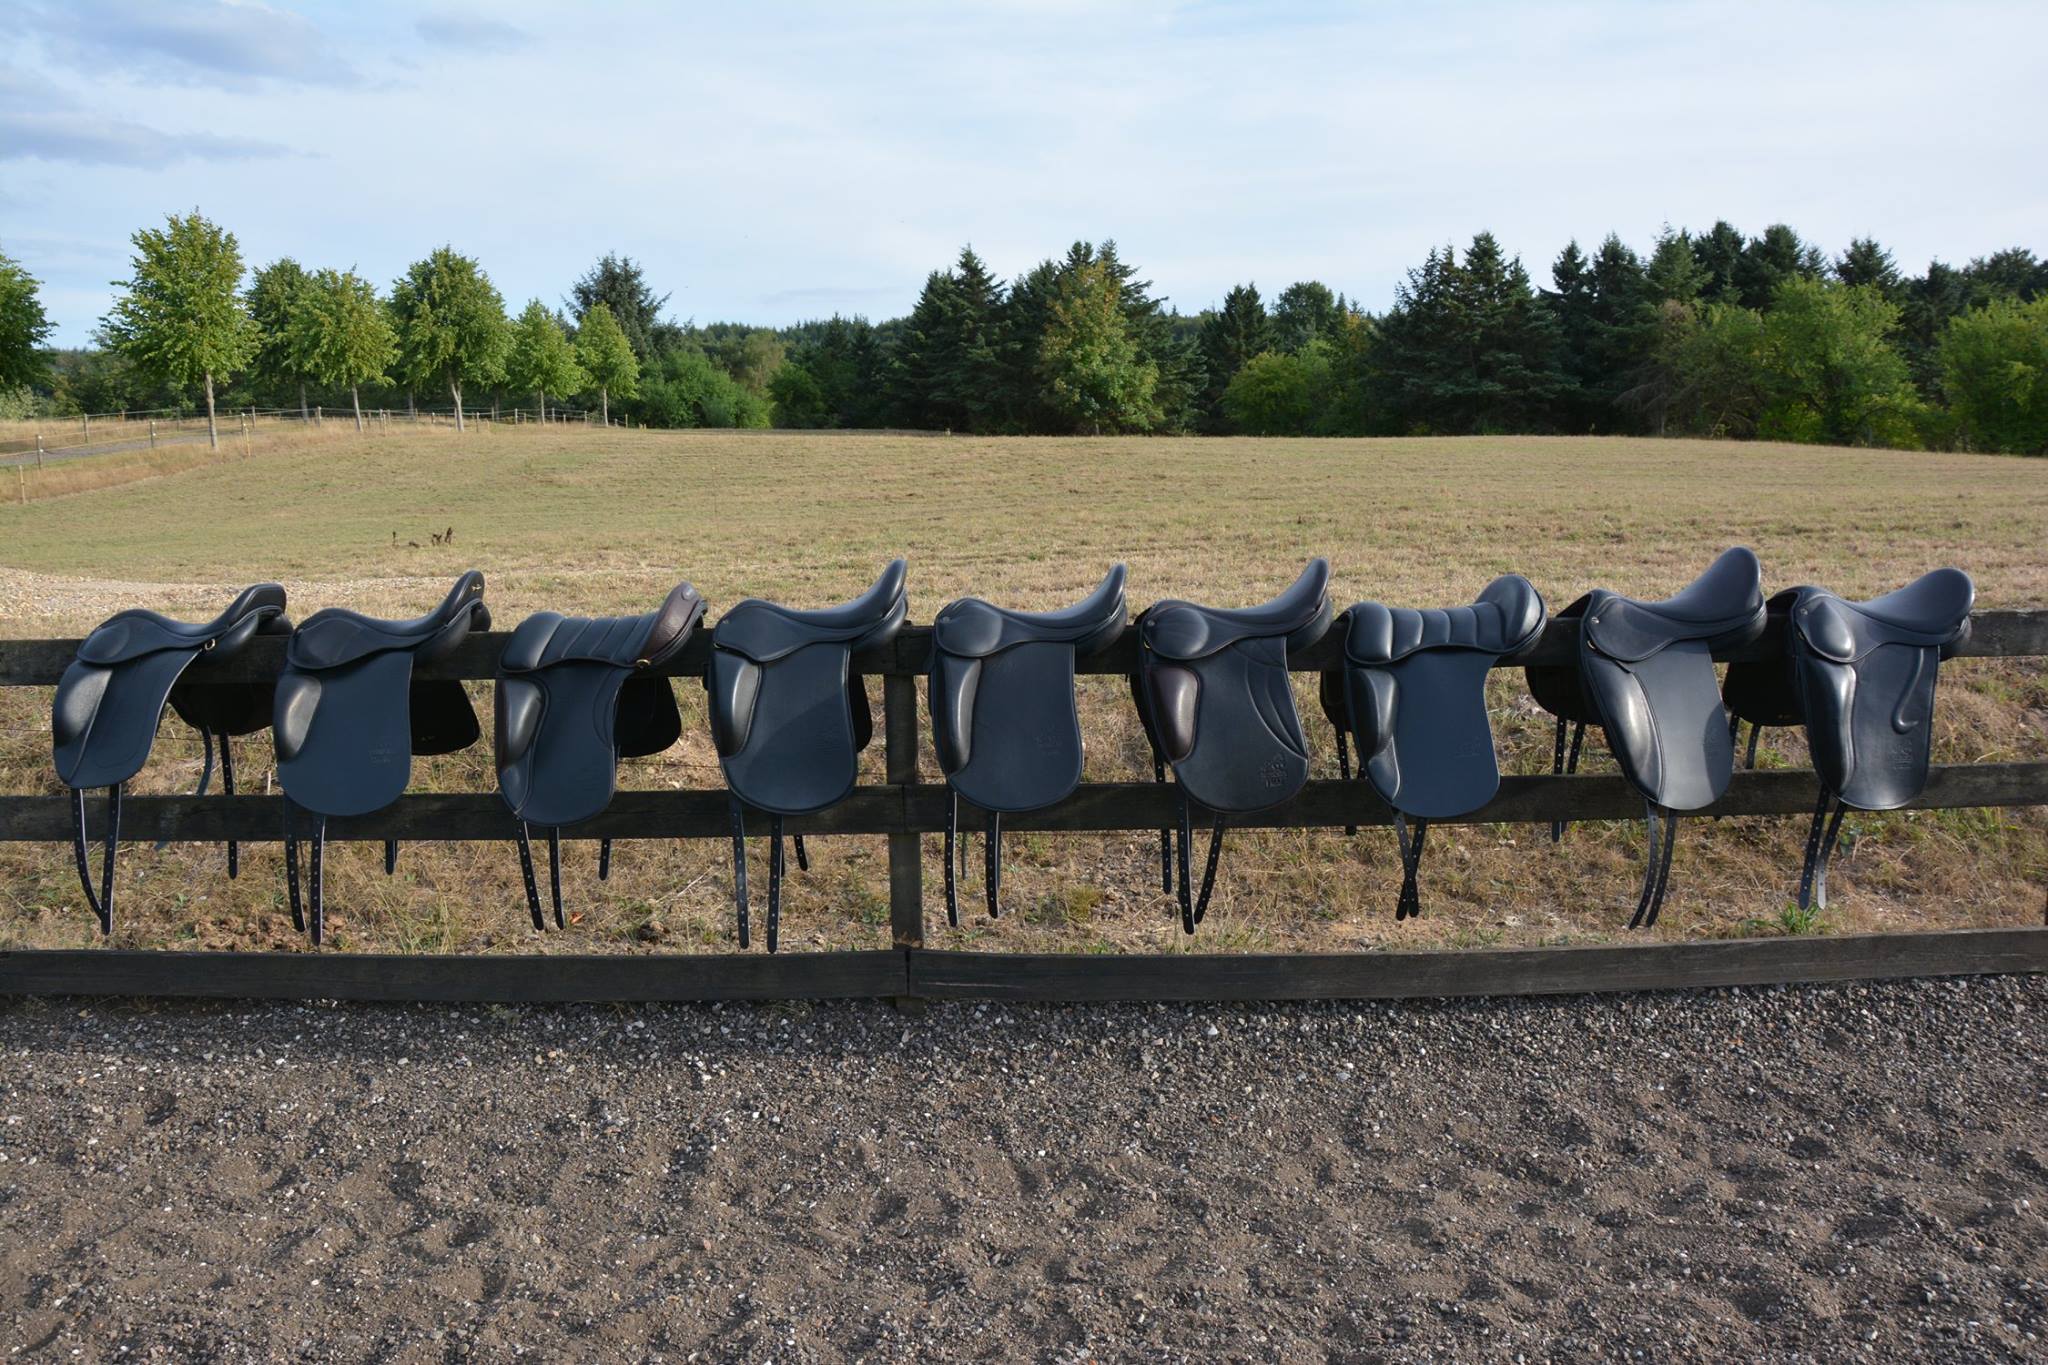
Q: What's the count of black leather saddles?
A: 9